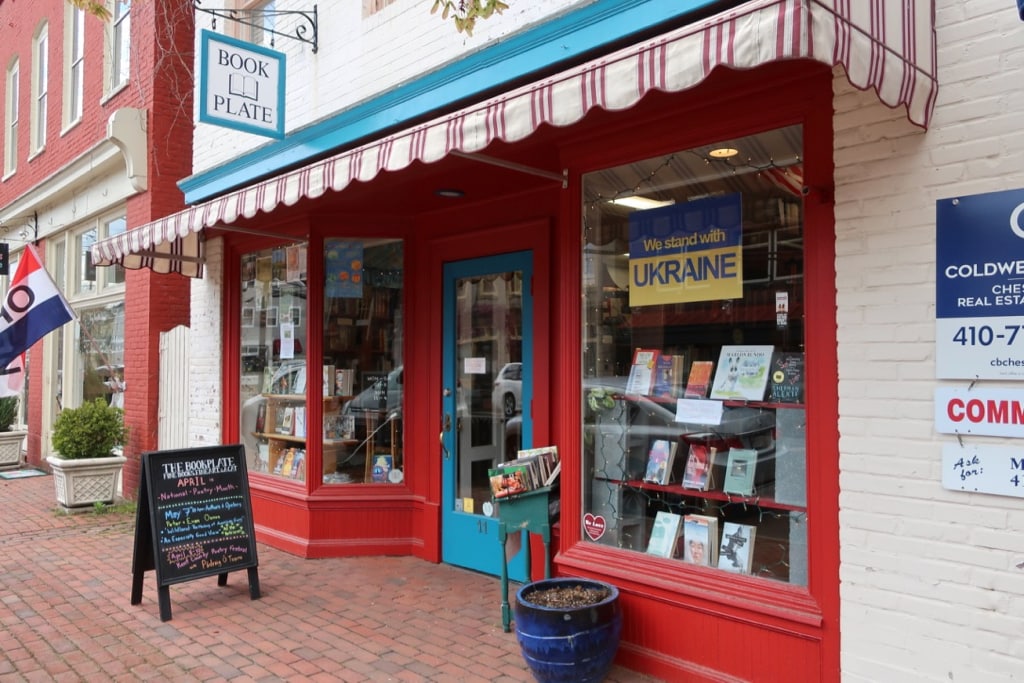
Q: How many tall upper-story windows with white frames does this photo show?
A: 4